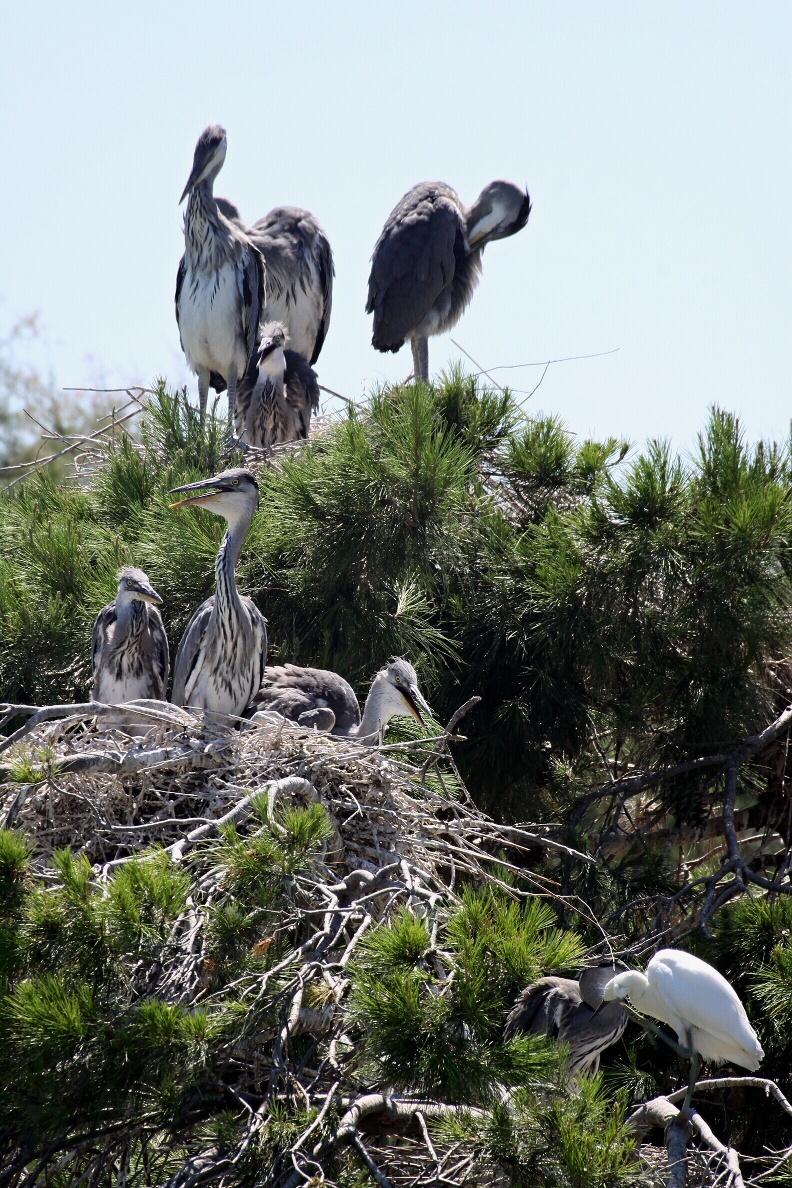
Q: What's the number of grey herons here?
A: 8